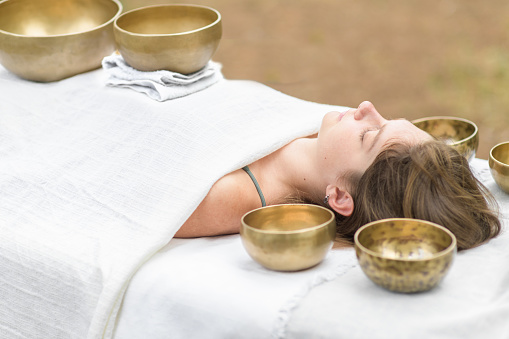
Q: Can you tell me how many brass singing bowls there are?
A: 6